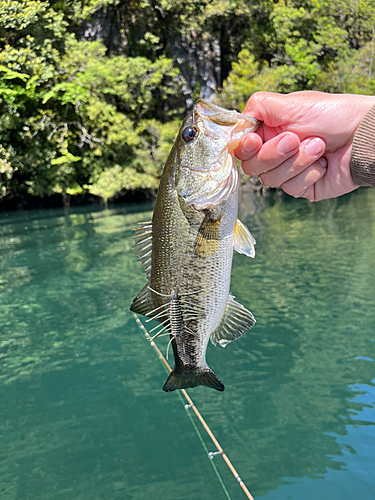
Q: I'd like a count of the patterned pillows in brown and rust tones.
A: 0